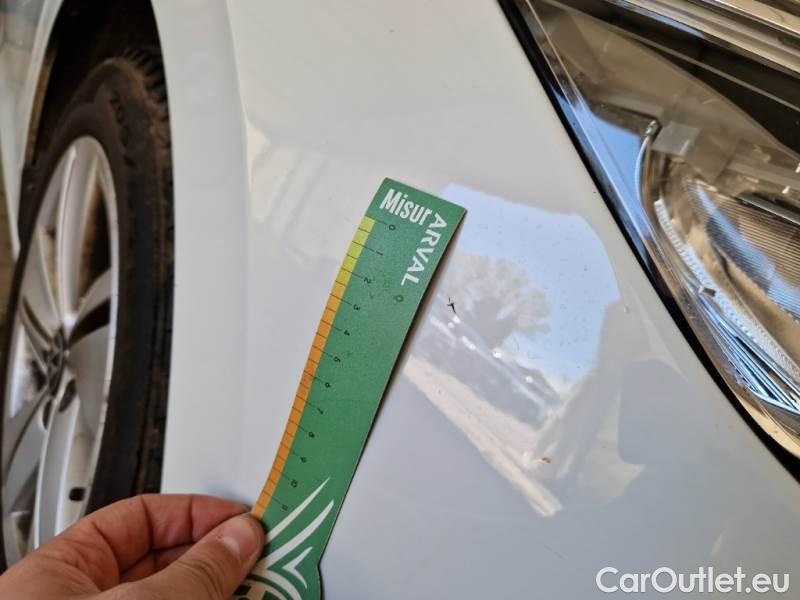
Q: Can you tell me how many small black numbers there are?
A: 12